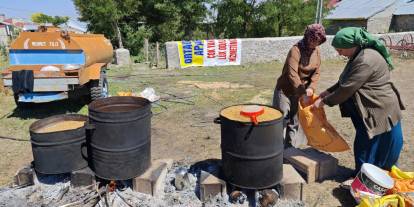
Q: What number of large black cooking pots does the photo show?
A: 3